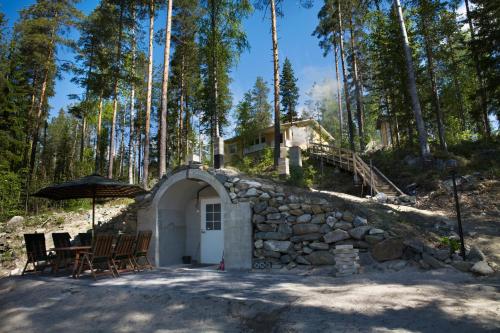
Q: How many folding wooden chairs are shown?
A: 6